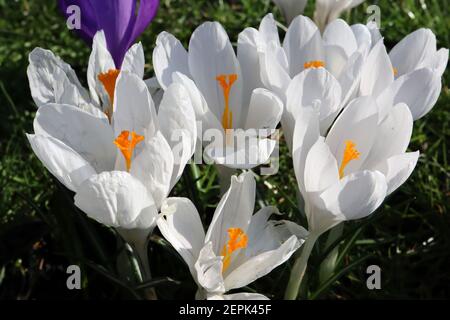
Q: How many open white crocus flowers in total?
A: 7